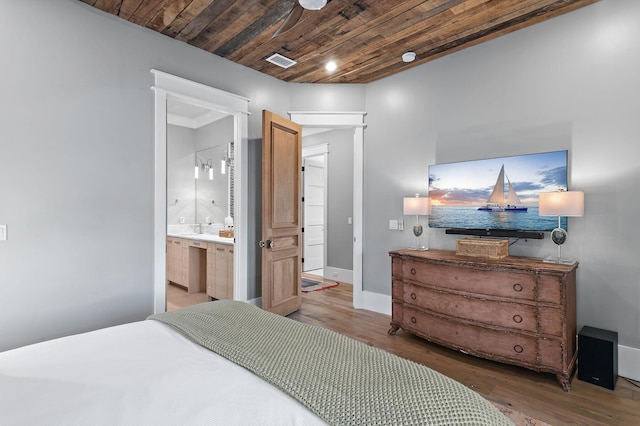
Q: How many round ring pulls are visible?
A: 6